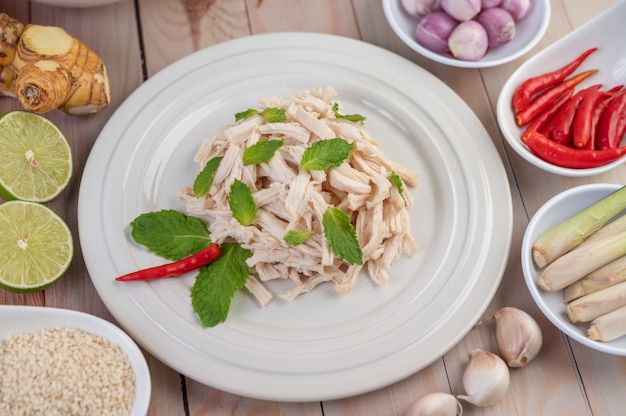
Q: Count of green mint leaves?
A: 12